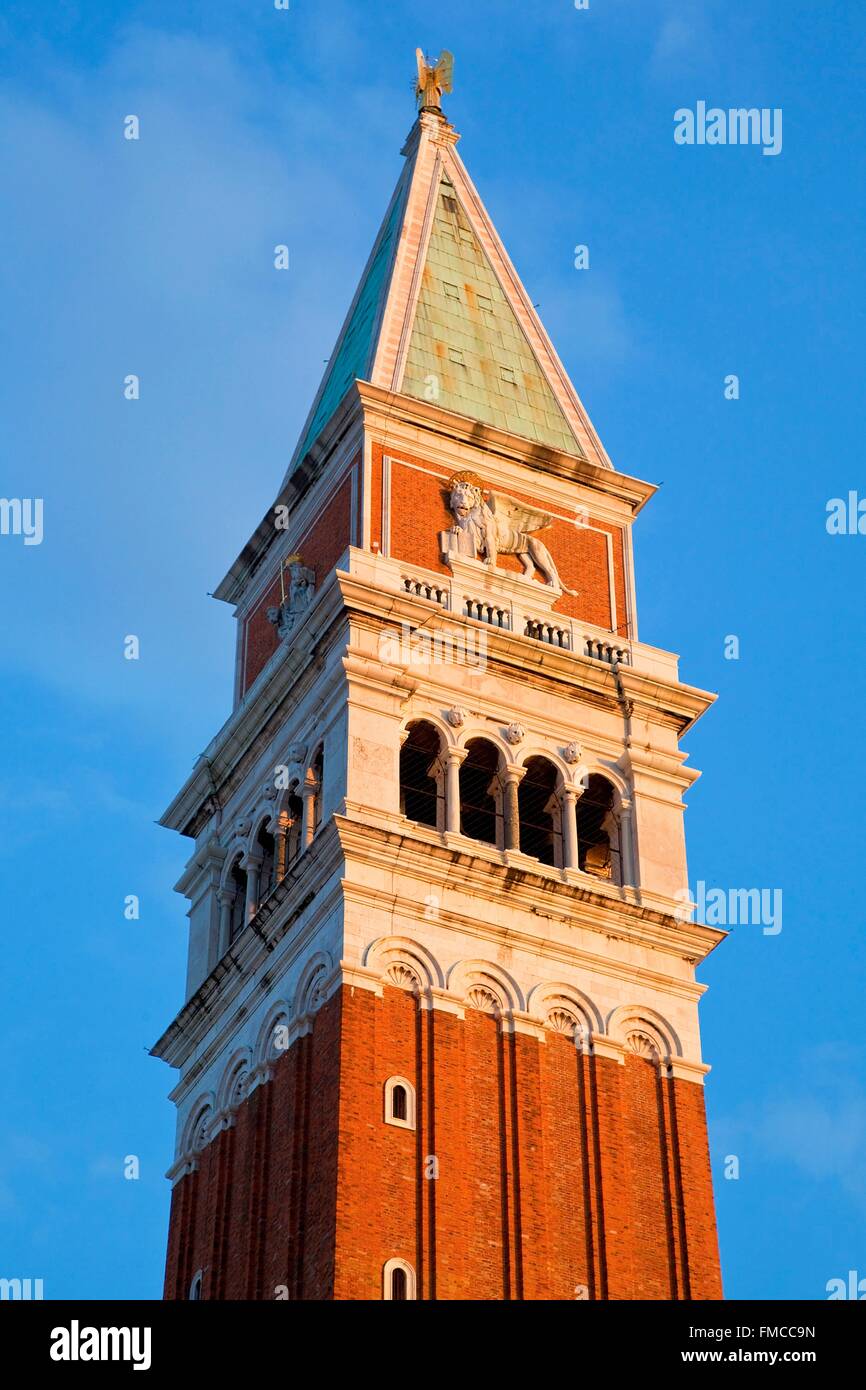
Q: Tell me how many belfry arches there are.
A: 8